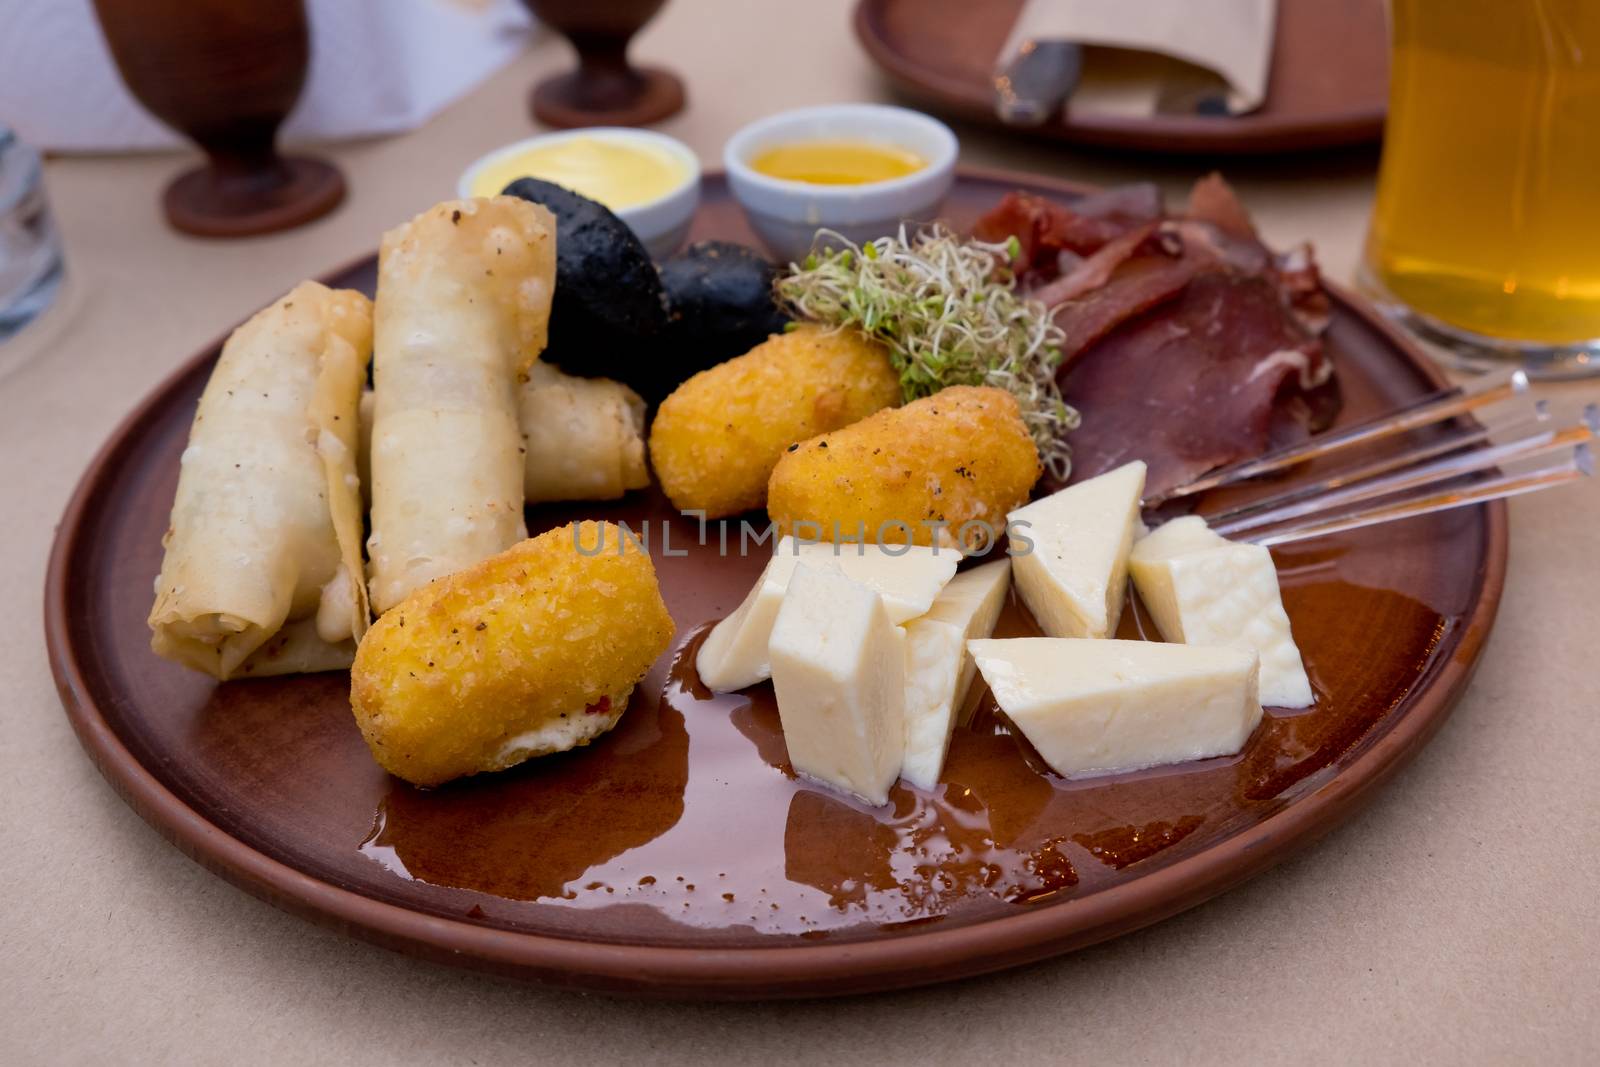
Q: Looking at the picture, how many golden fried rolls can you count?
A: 3